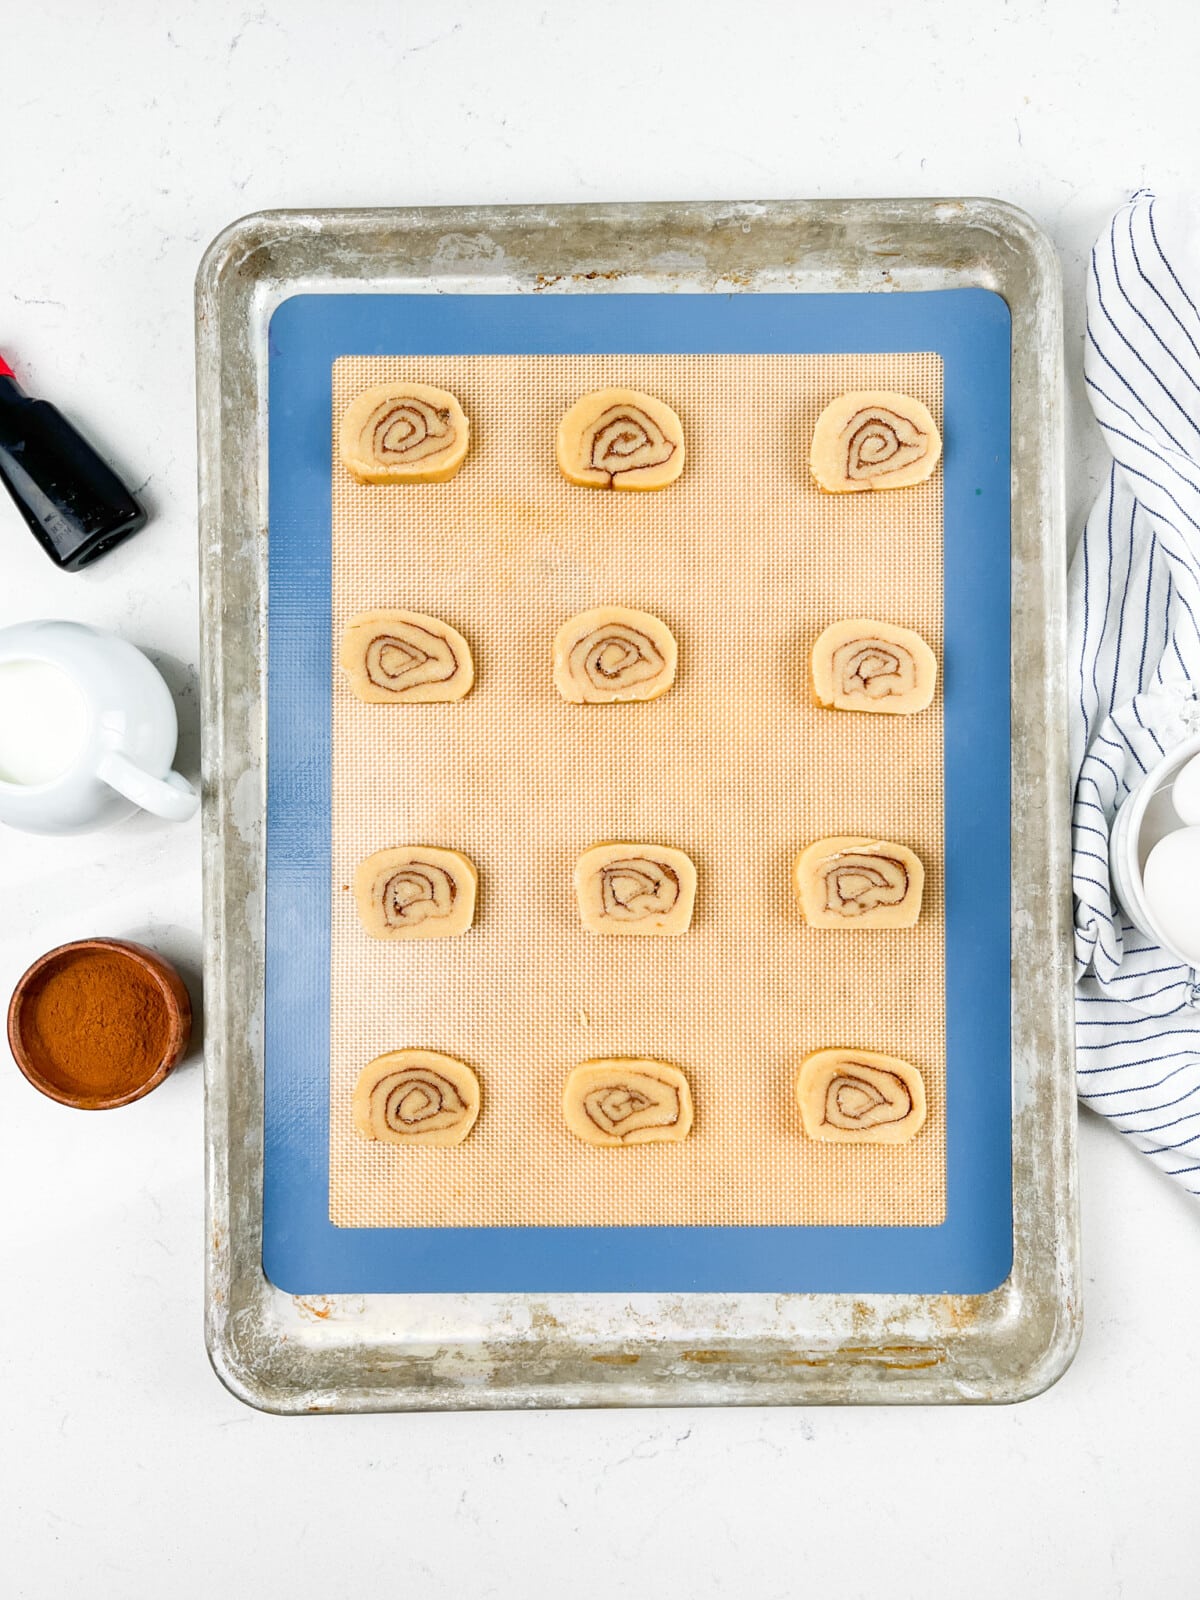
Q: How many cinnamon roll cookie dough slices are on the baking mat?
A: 12